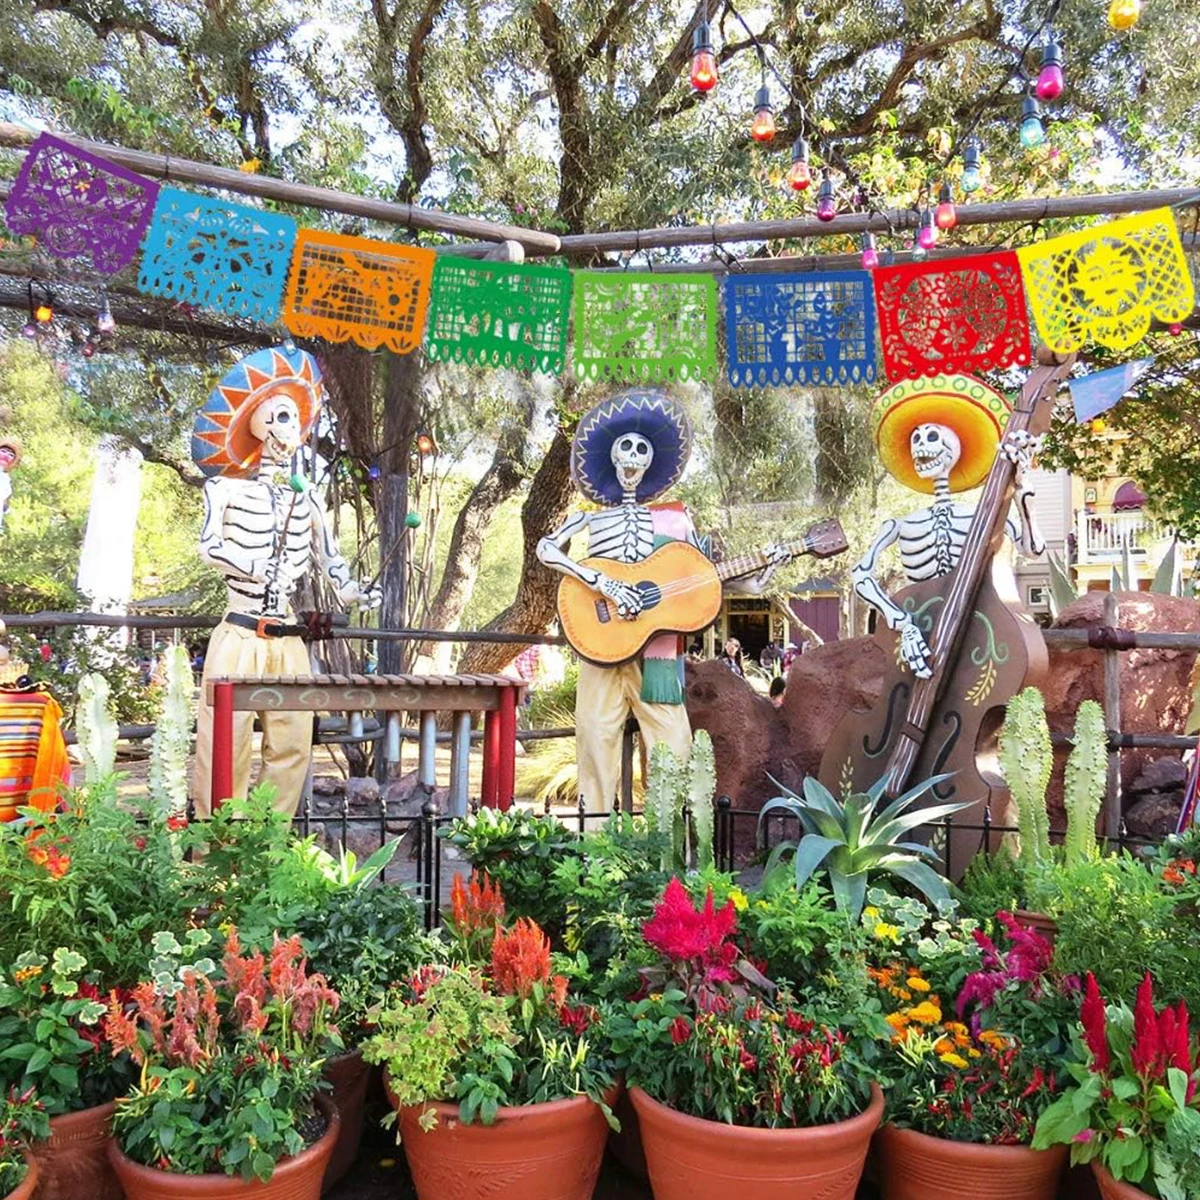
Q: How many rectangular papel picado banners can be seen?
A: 8